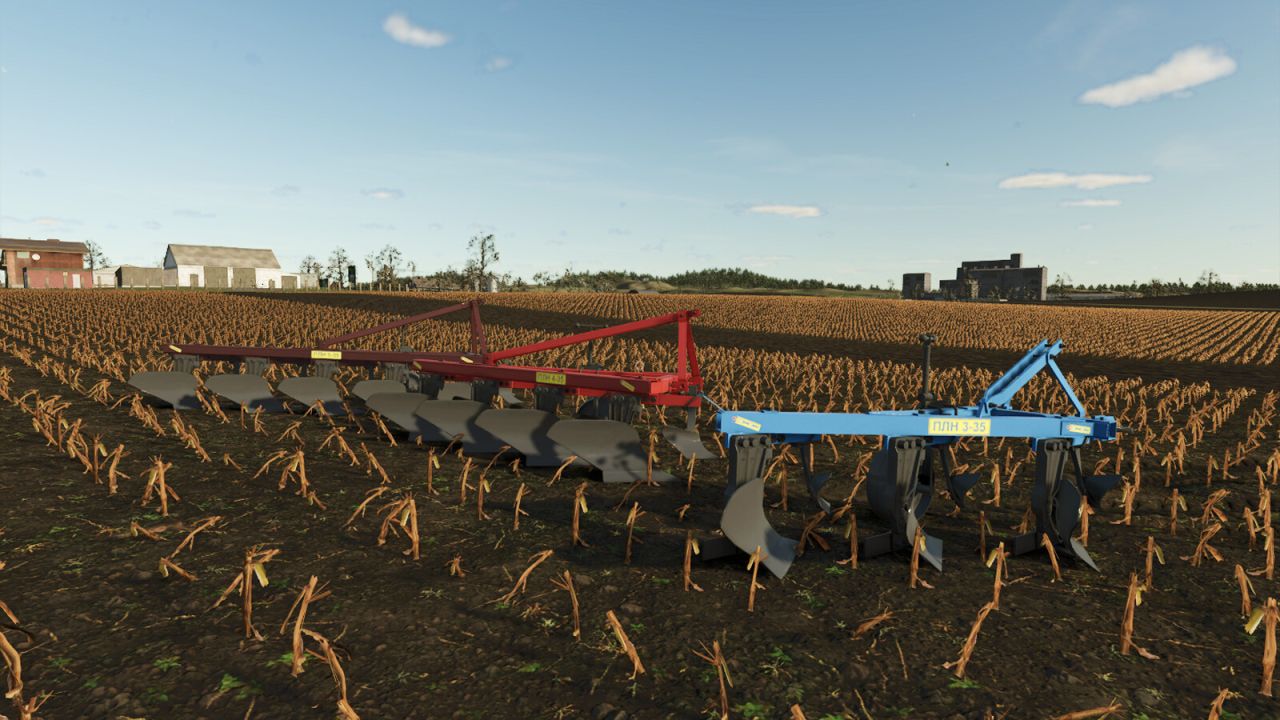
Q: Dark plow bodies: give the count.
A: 12